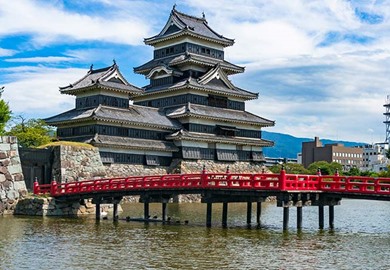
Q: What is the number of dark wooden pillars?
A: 12